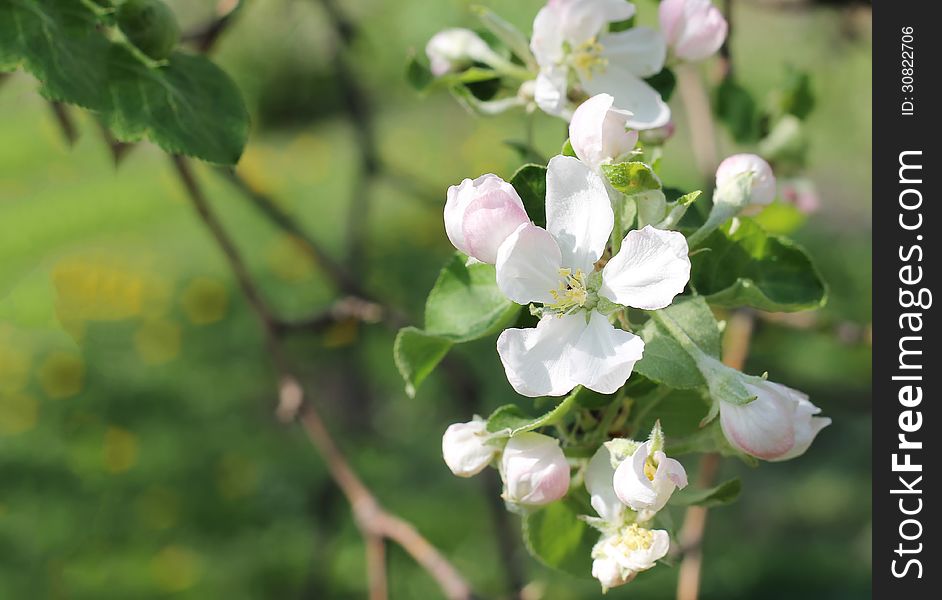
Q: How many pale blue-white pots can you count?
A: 0